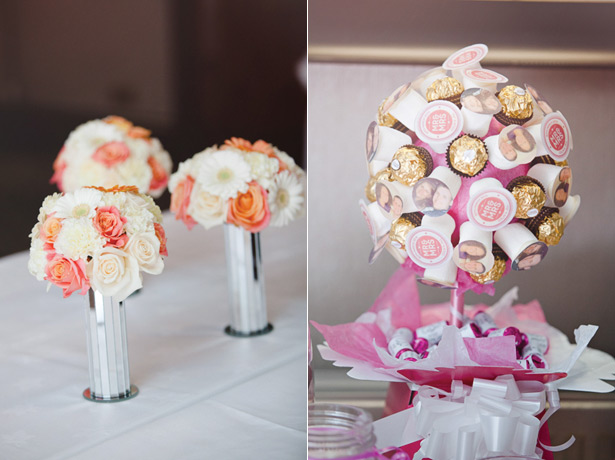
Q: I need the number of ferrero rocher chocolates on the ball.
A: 11